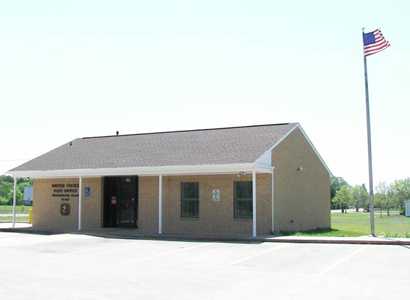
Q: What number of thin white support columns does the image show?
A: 4